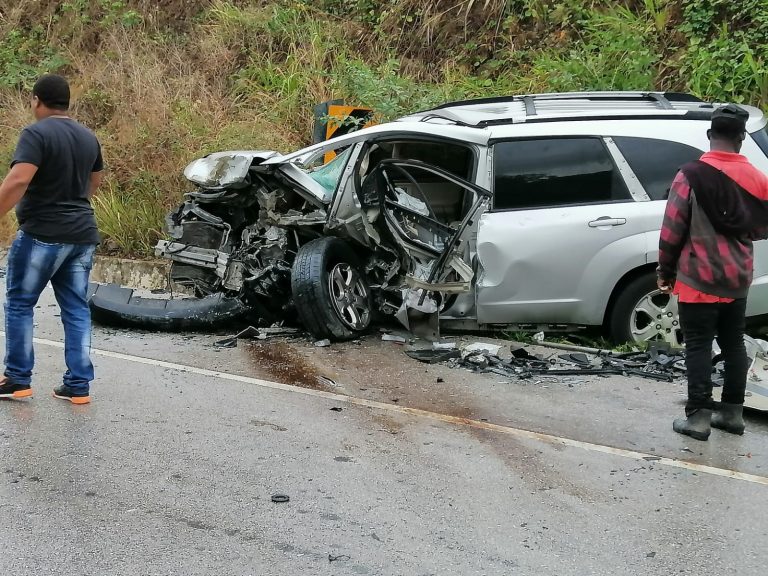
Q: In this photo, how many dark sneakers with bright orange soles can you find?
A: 2